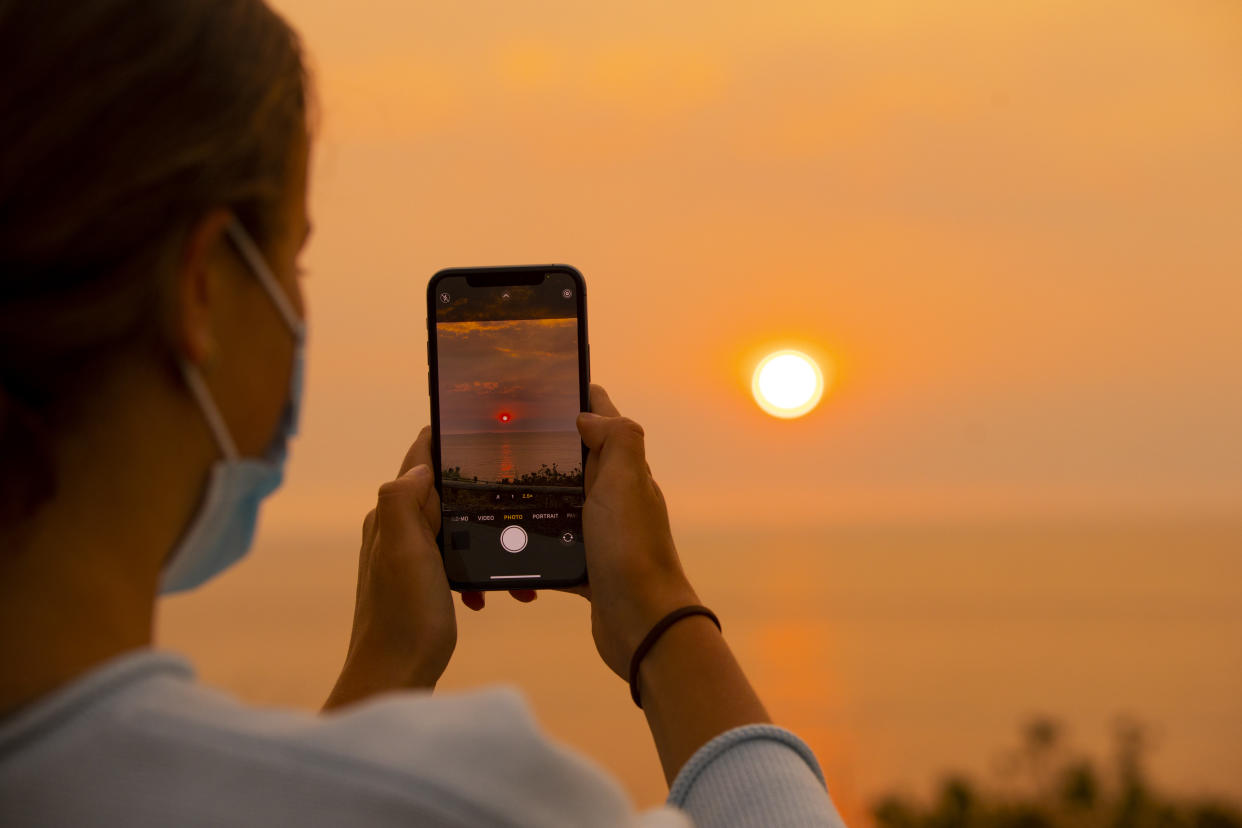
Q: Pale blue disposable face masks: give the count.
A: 1